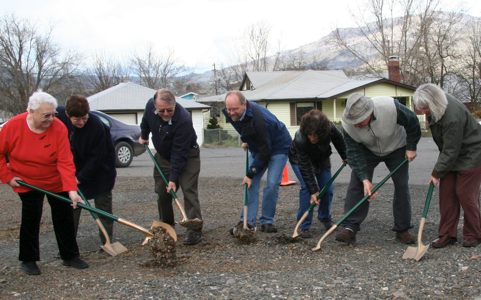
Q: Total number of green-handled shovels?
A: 7